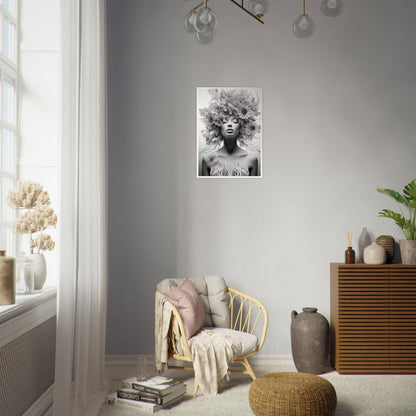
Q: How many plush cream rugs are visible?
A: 1